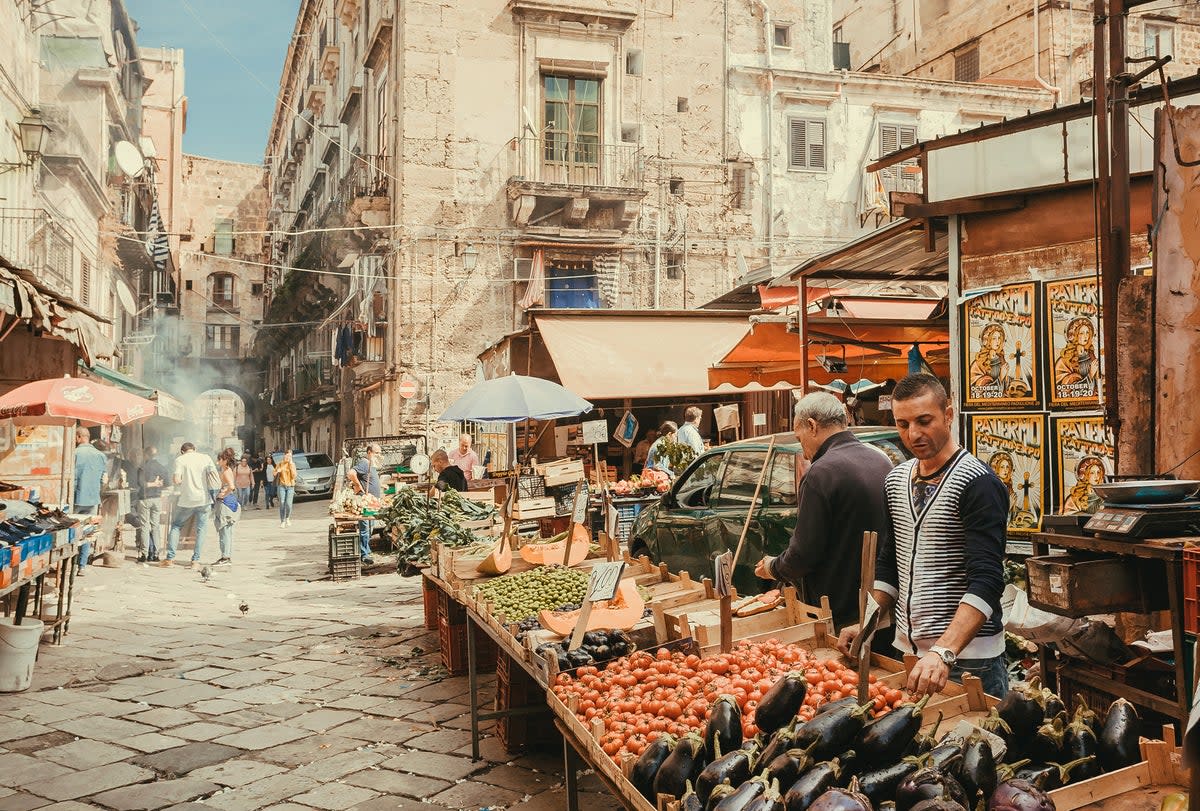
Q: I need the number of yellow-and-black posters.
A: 4